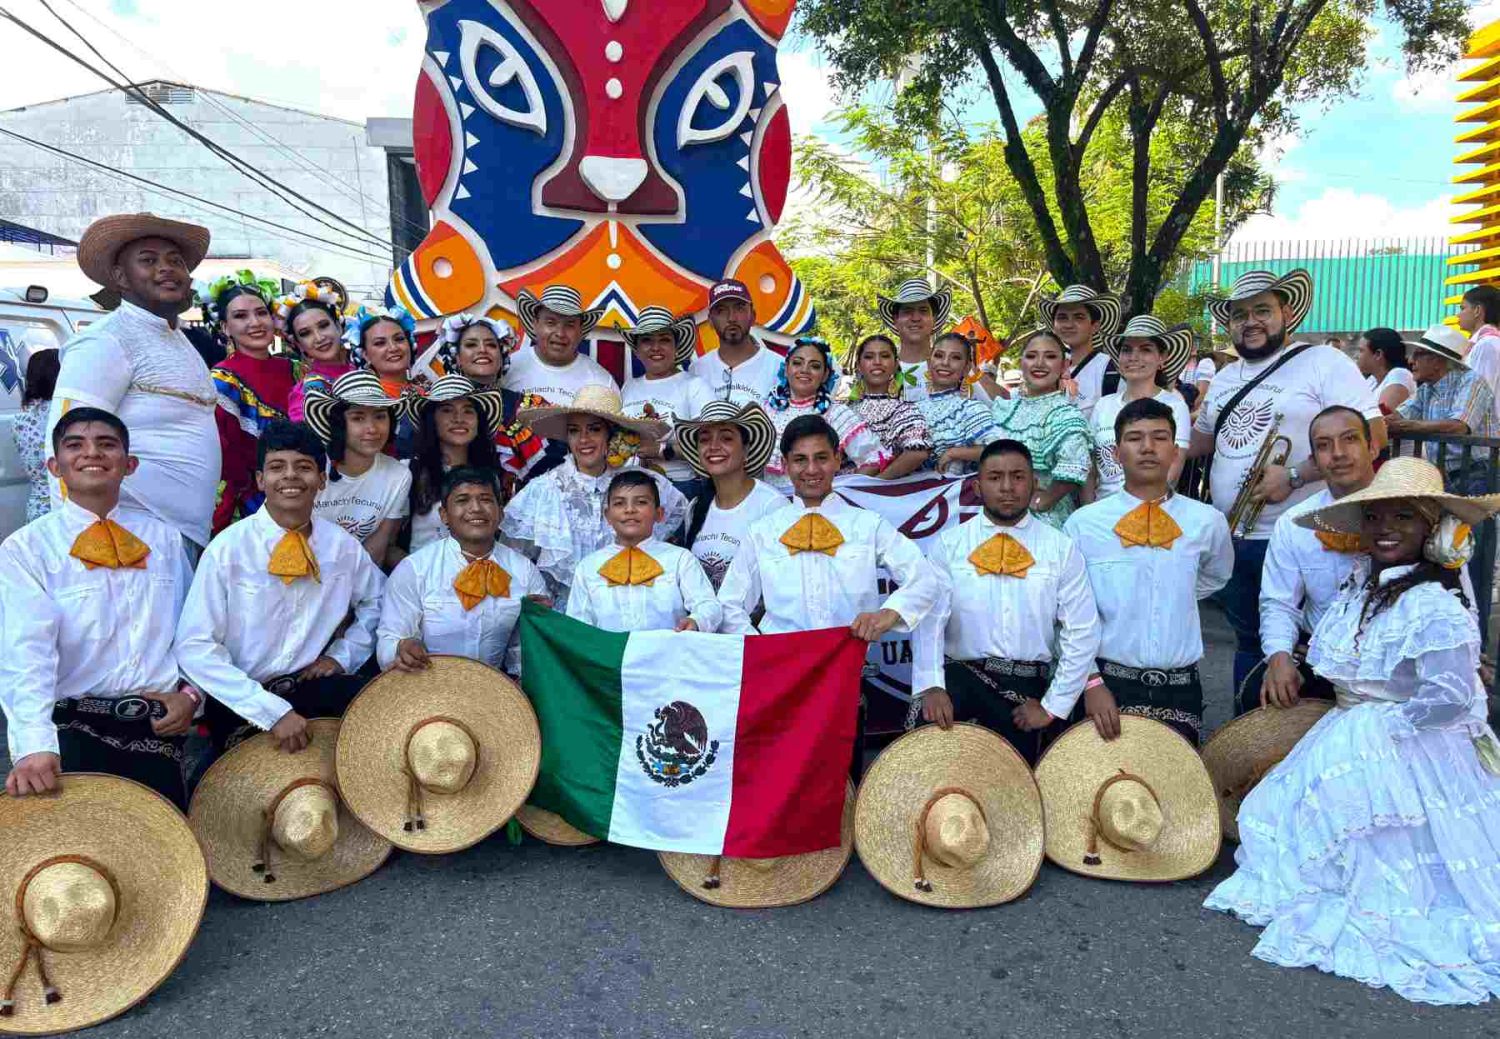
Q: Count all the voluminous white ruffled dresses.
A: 2